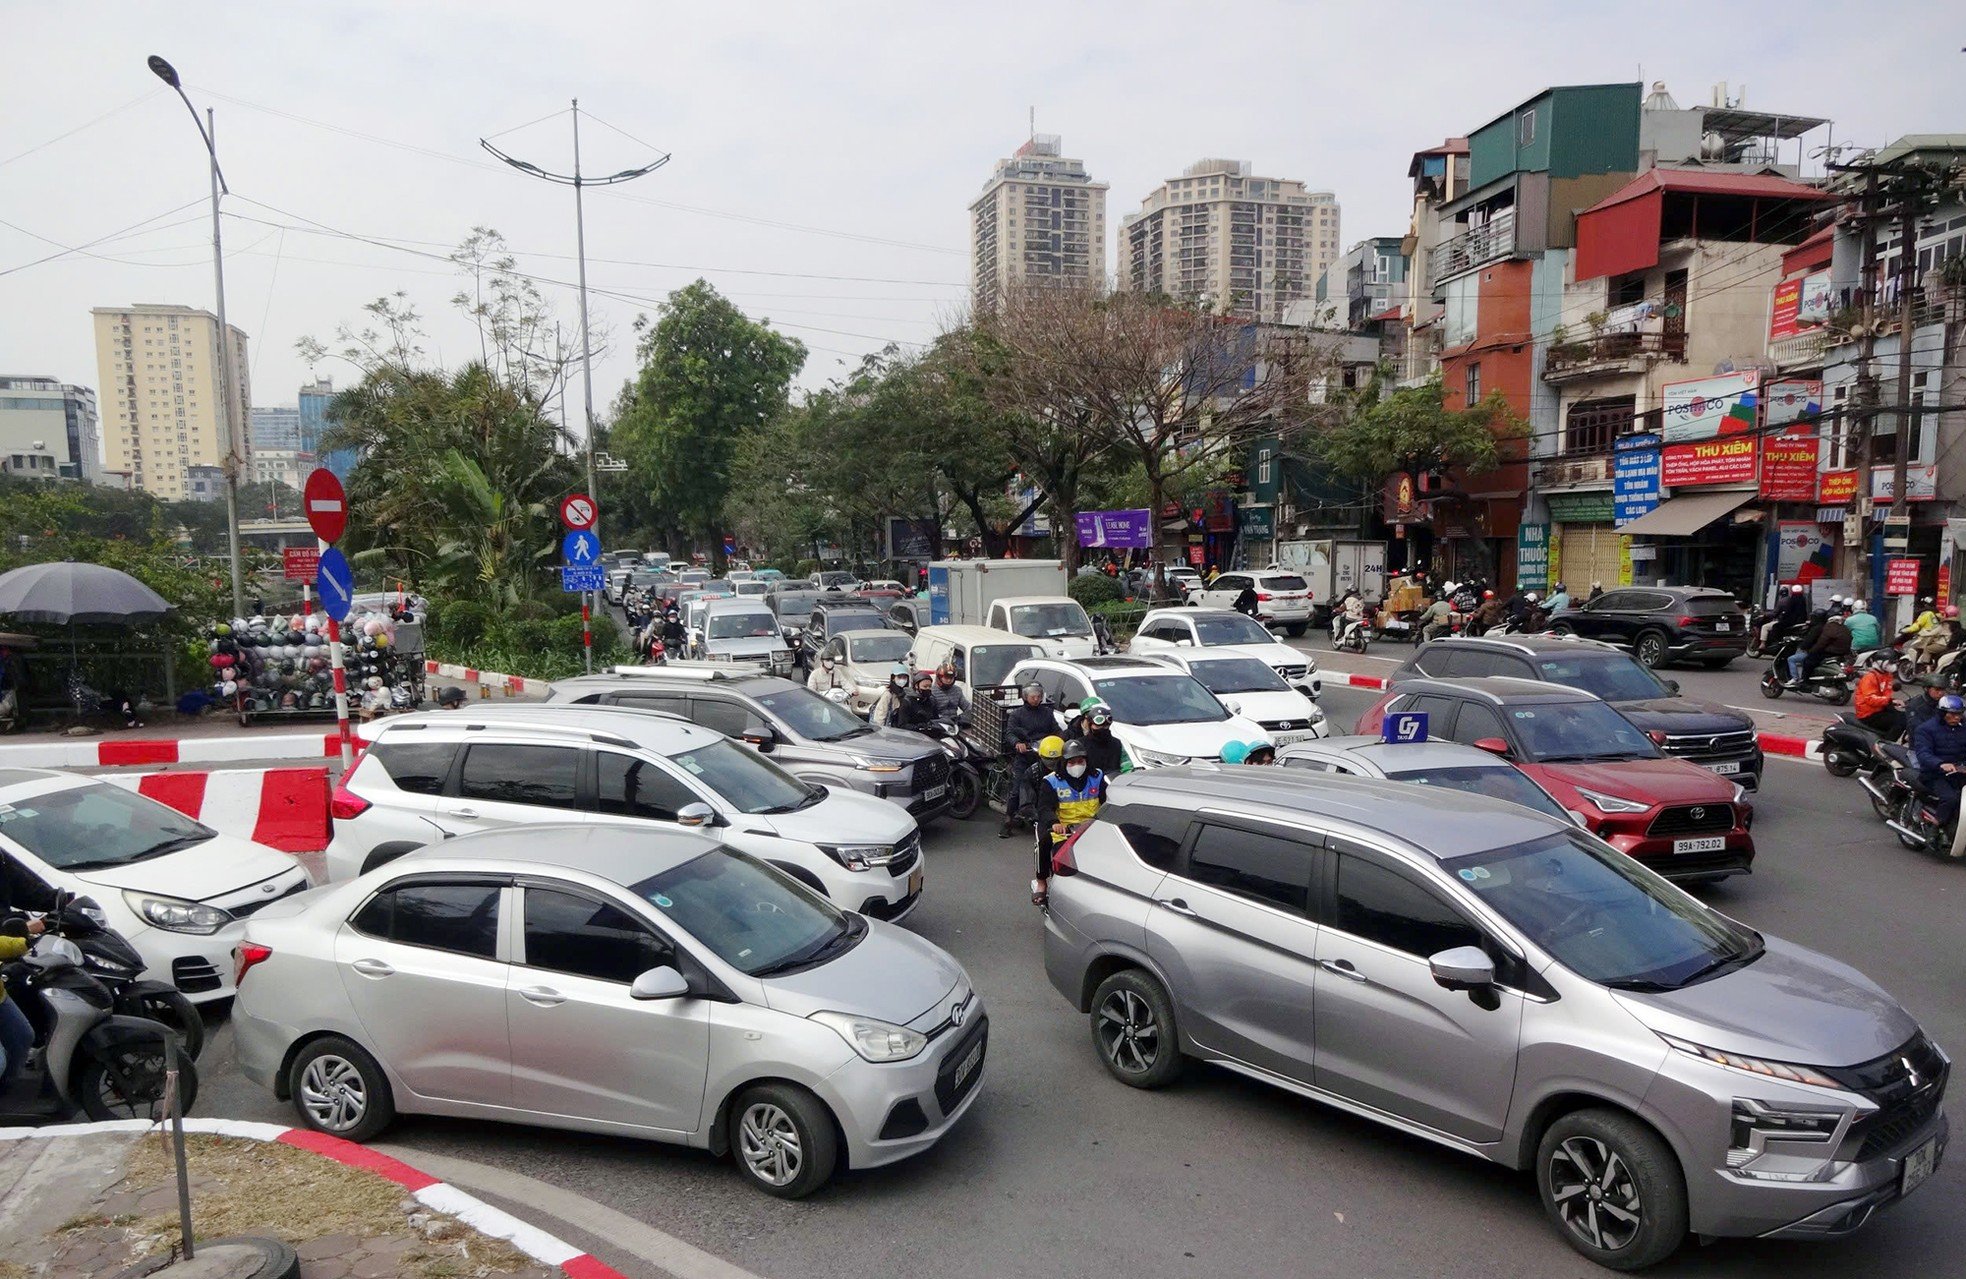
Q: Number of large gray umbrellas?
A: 1